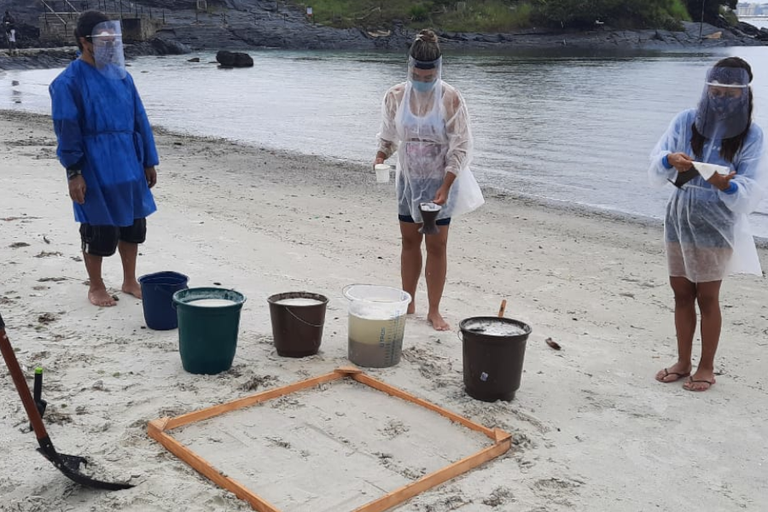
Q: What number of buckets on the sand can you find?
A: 5